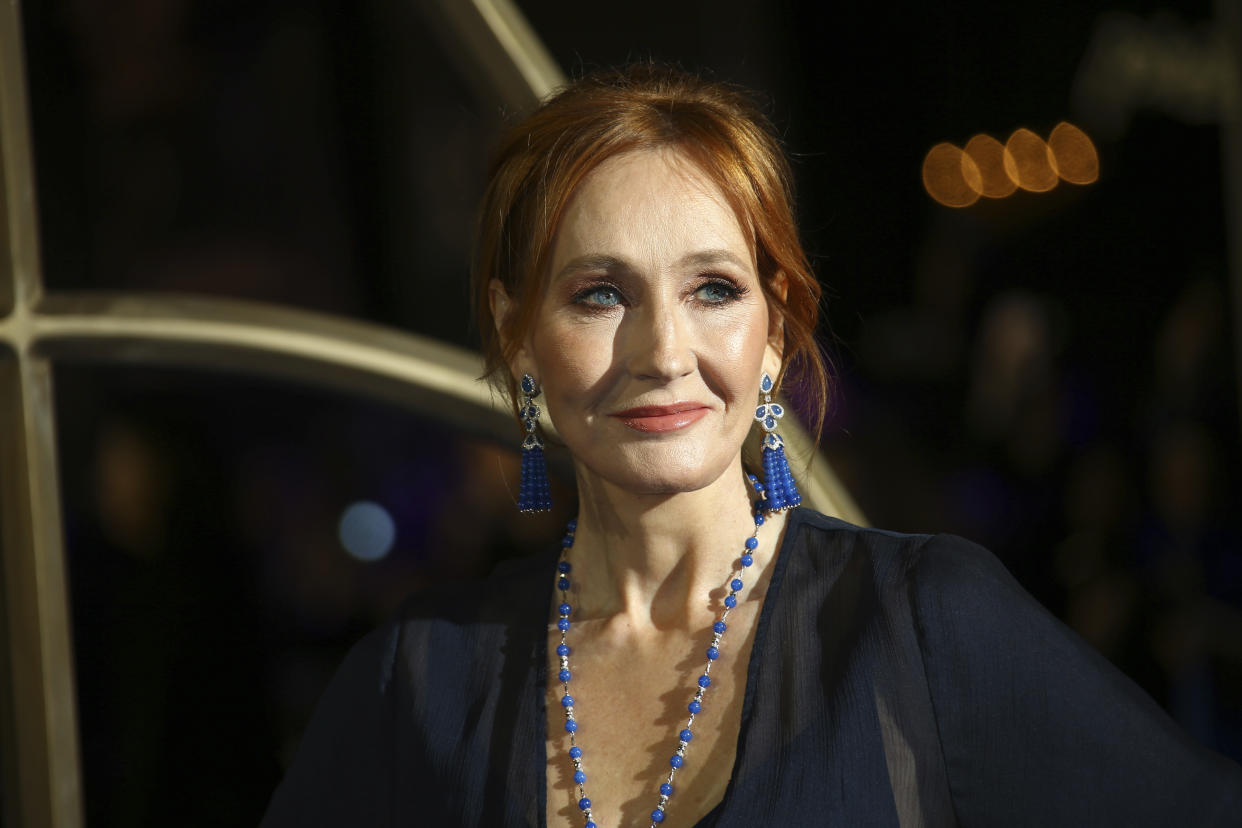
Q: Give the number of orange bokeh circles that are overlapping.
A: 4